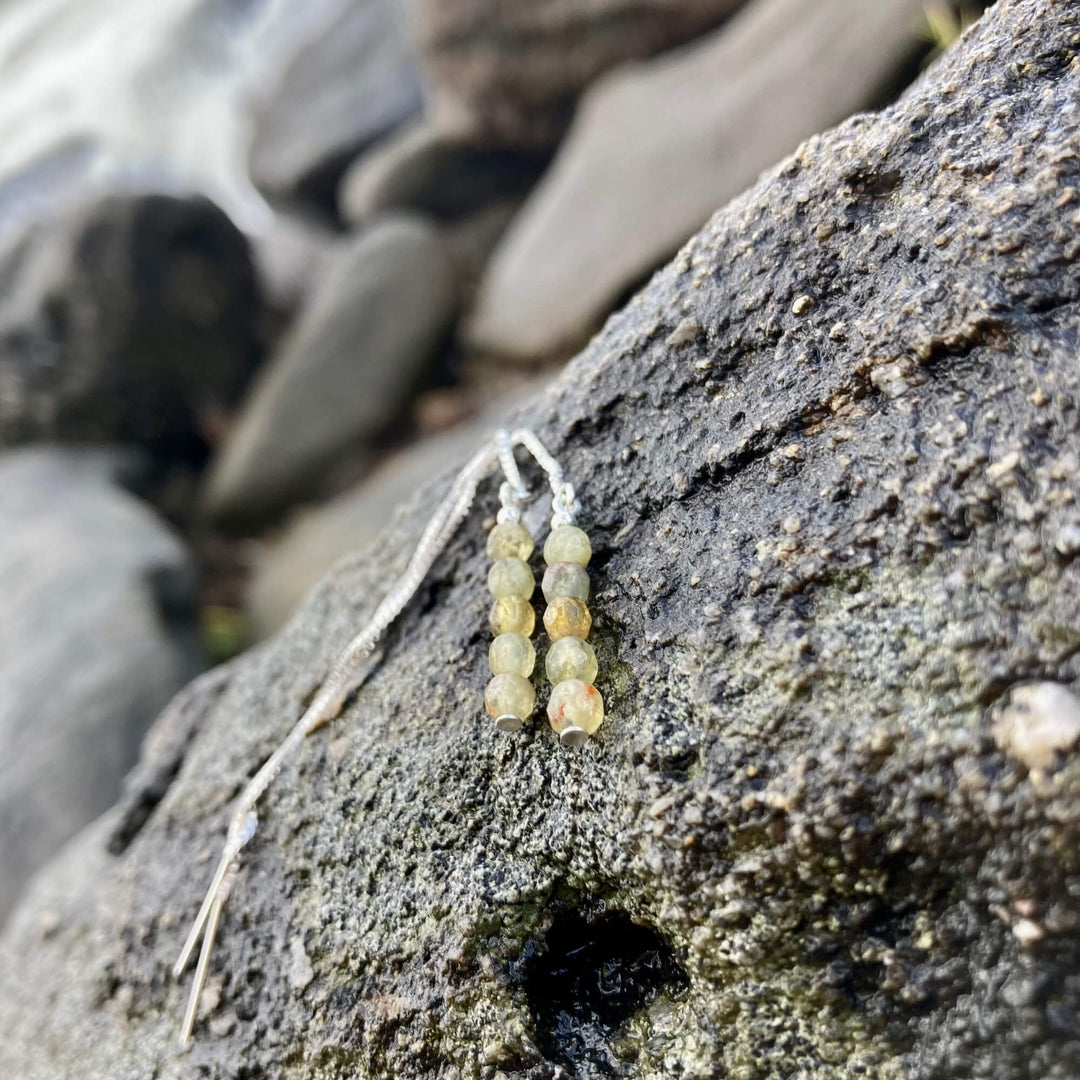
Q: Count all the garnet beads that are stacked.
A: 10